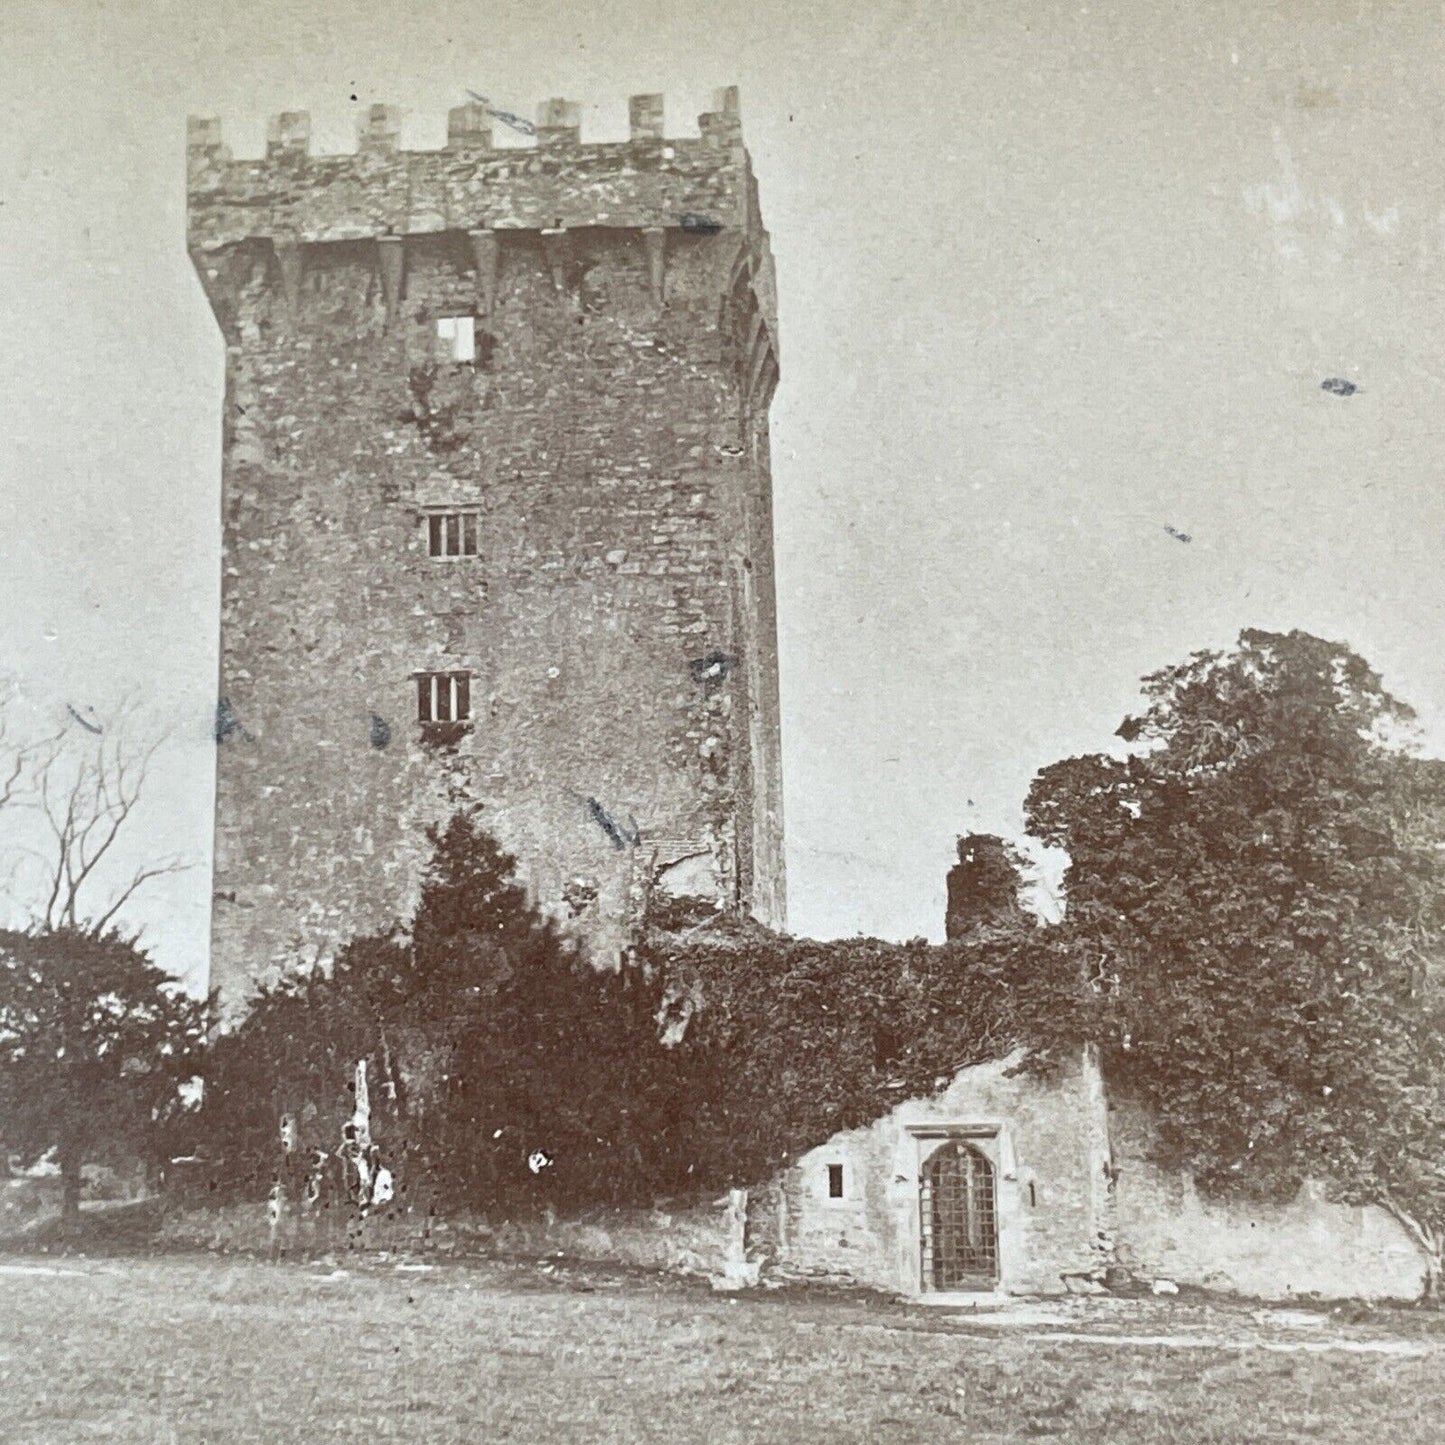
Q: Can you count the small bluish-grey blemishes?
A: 9